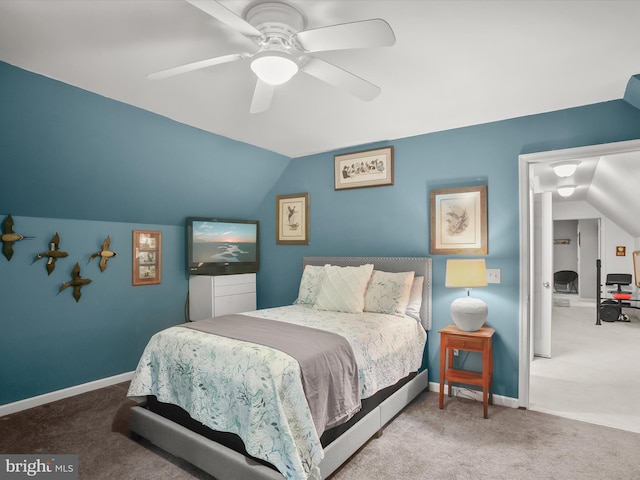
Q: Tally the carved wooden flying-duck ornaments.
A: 4